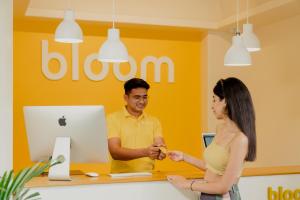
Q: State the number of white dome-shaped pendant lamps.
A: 4